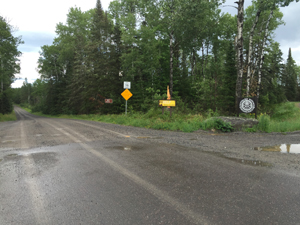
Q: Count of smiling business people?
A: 0